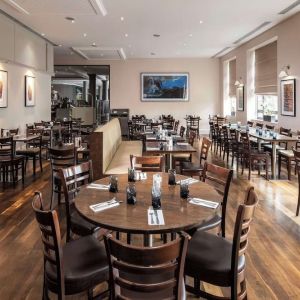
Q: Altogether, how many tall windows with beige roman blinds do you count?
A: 2